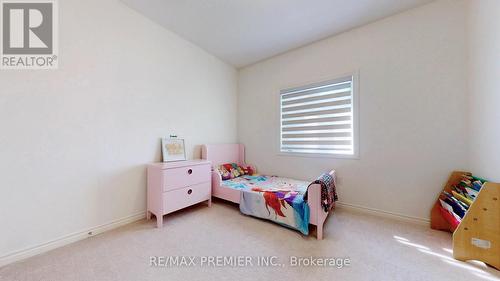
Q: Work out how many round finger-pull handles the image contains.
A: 2